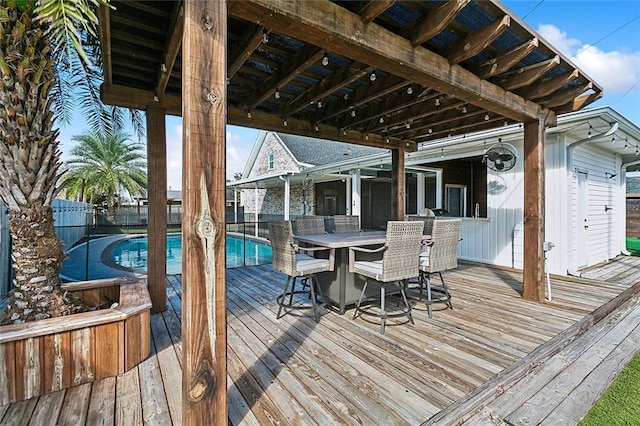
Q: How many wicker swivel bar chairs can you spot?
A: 6